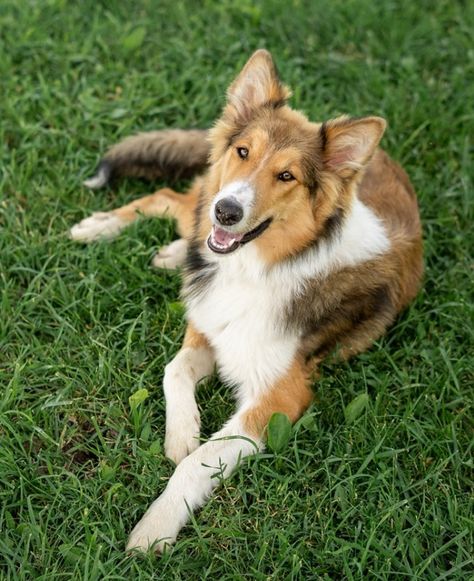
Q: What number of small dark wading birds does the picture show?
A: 0